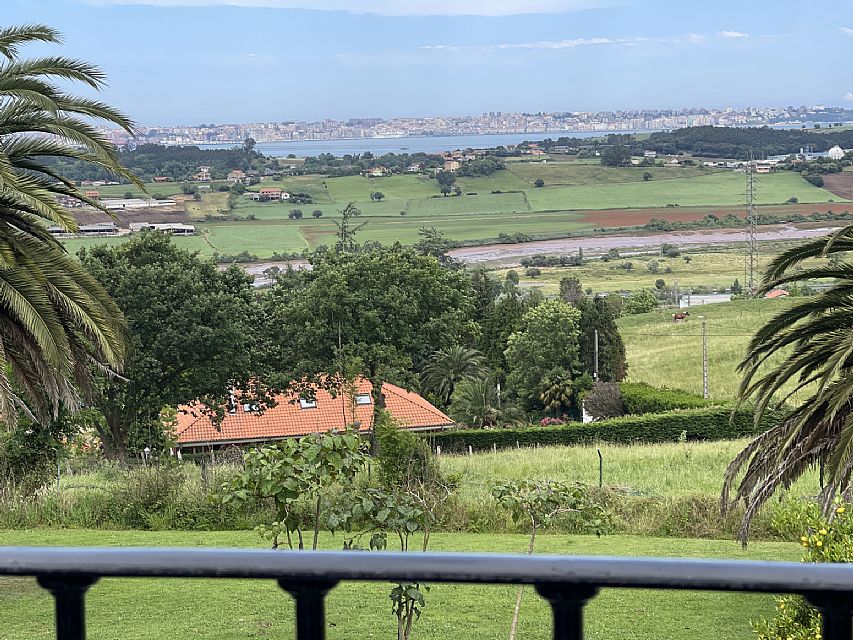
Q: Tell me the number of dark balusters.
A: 4